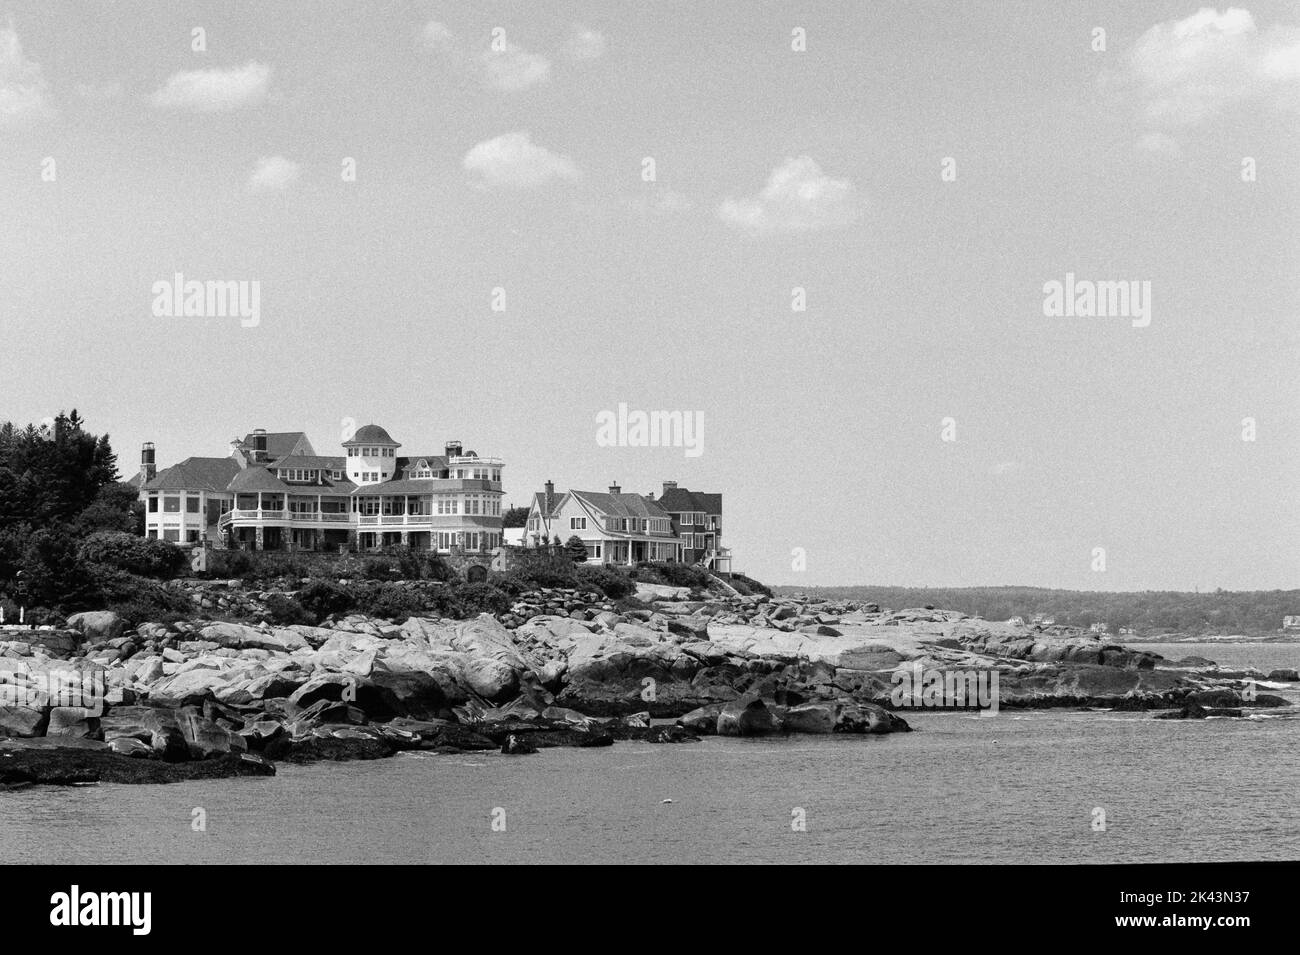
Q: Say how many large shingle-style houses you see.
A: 3